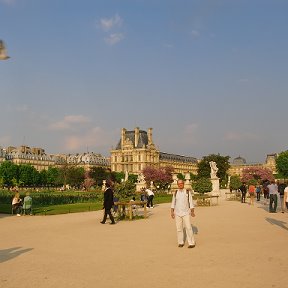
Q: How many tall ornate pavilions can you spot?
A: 1